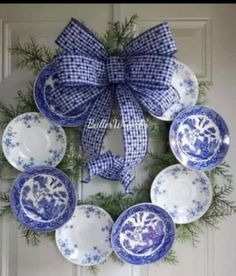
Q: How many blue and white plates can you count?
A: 8